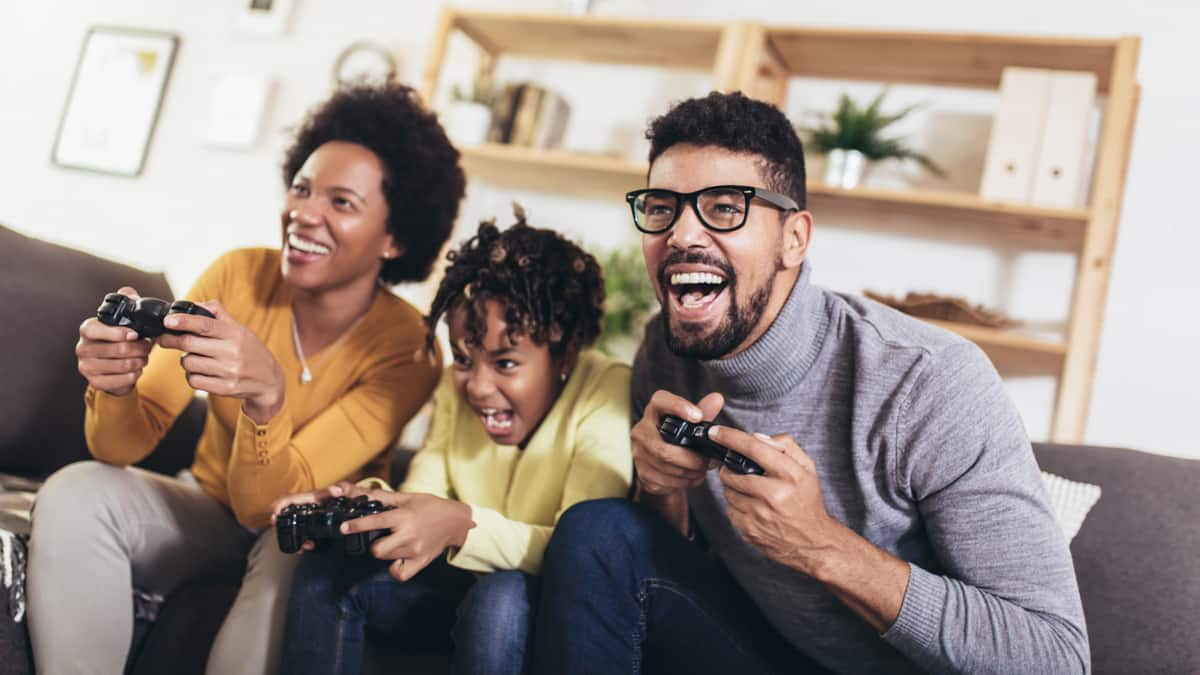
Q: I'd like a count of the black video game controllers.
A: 3